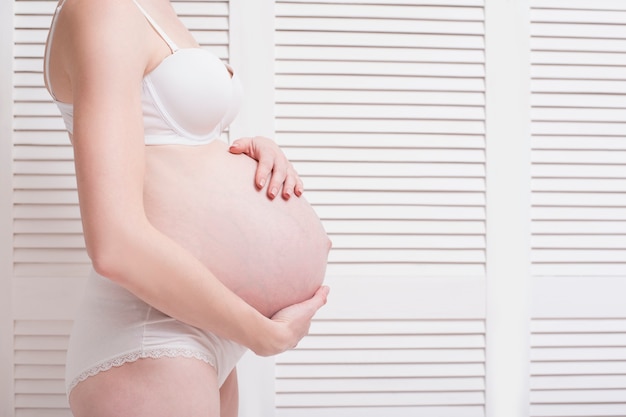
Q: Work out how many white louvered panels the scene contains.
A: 3